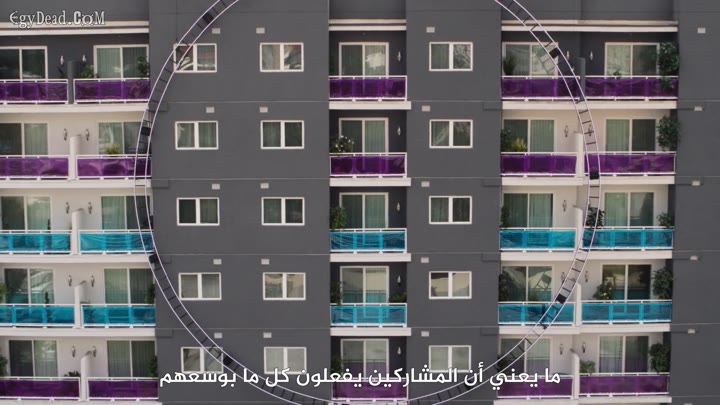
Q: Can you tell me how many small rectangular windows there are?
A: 15